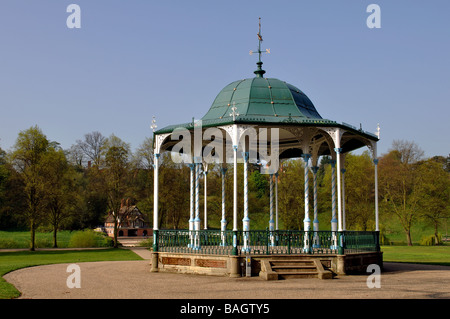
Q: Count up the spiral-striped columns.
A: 8